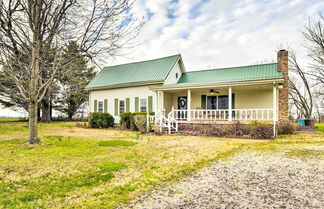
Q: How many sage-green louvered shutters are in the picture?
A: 6